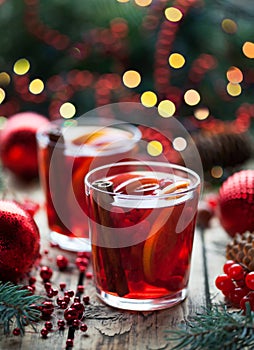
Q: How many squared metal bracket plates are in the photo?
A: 0